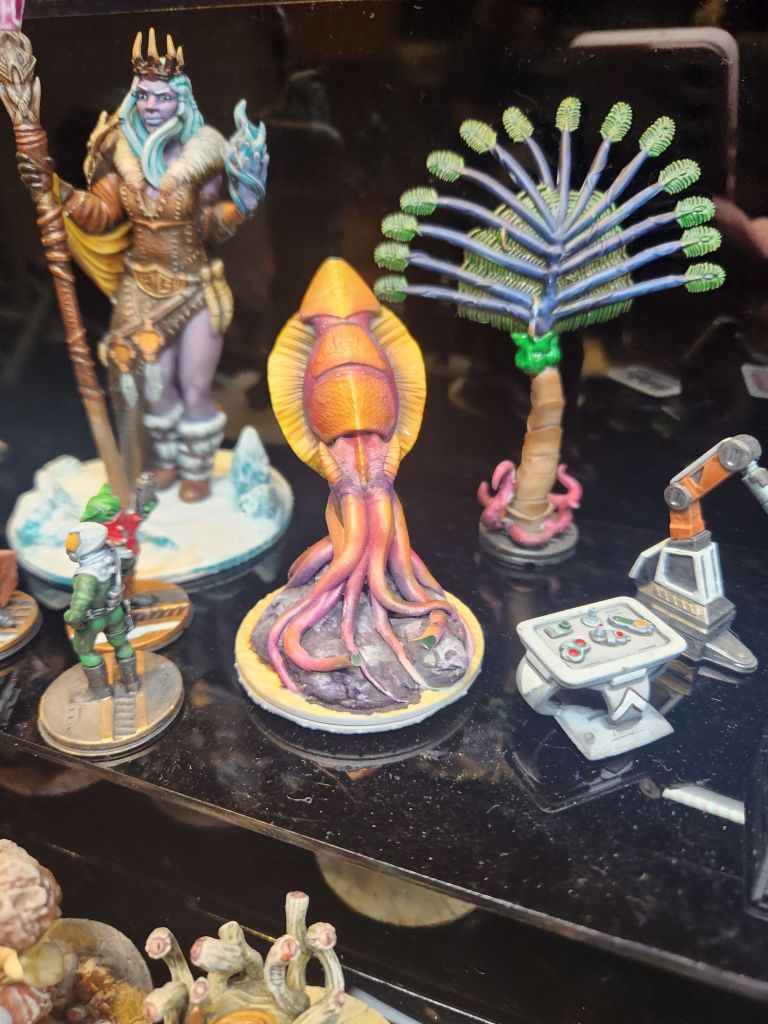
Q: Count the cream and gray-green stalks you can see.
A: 9